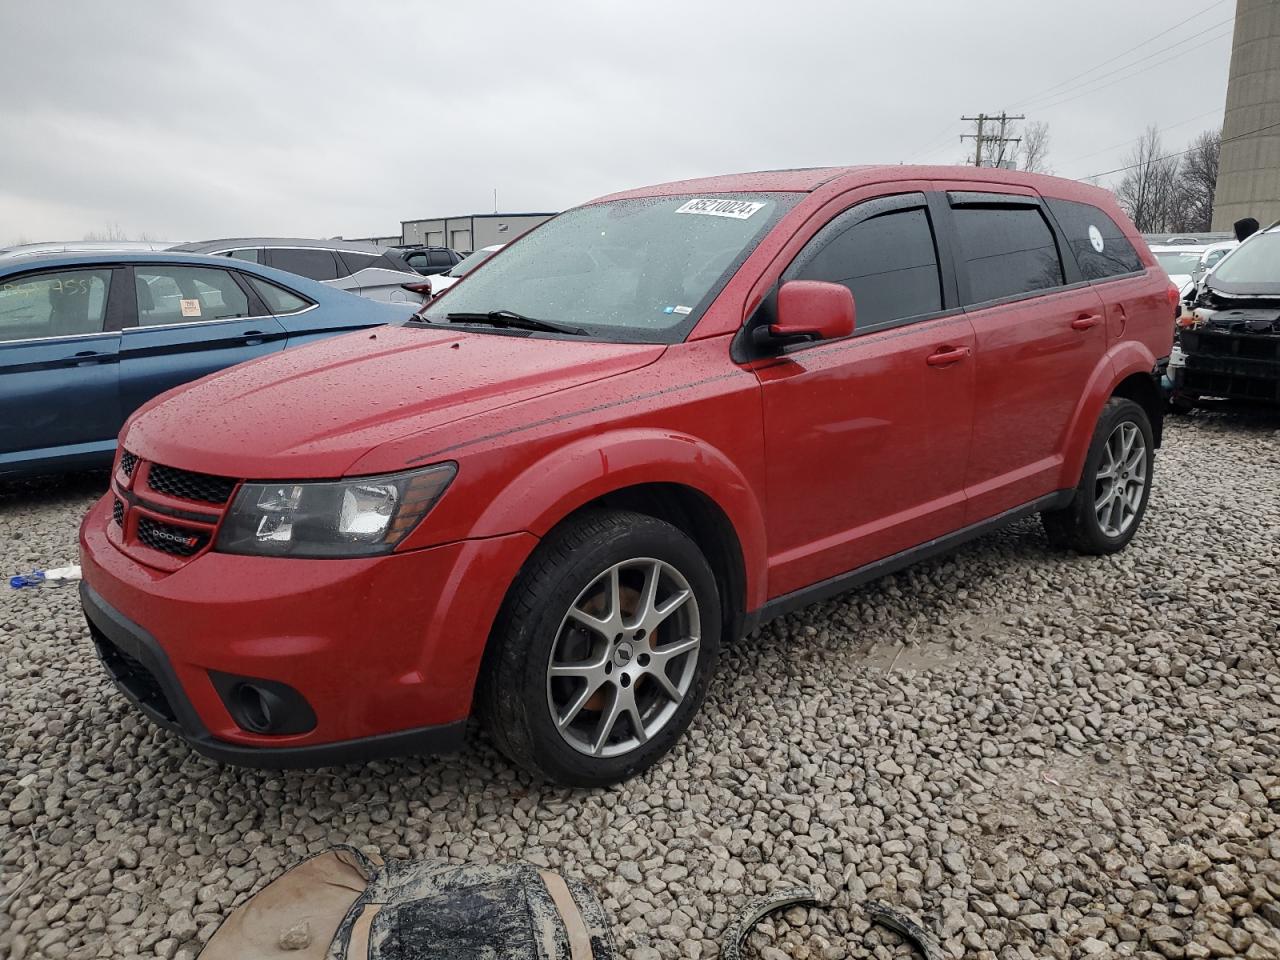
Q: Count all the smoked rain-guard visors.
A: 2